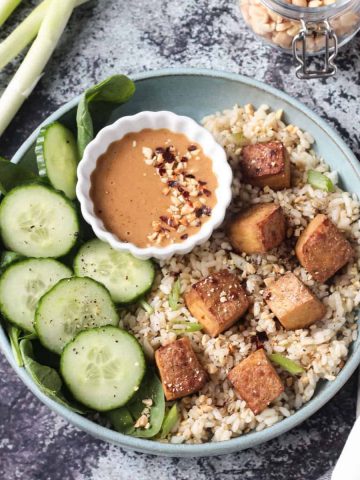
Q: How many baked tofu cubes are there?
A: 7